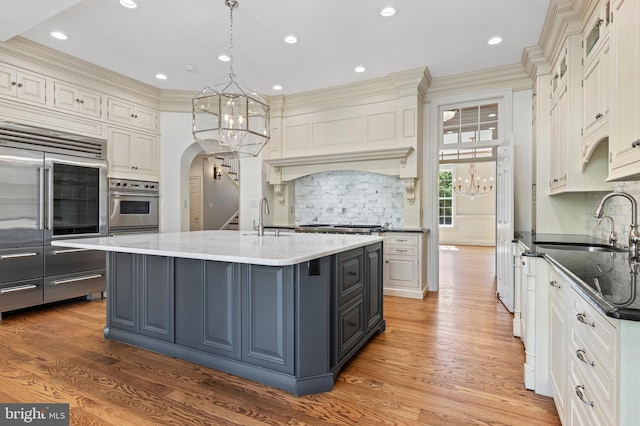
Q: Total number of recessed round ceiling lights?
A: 9